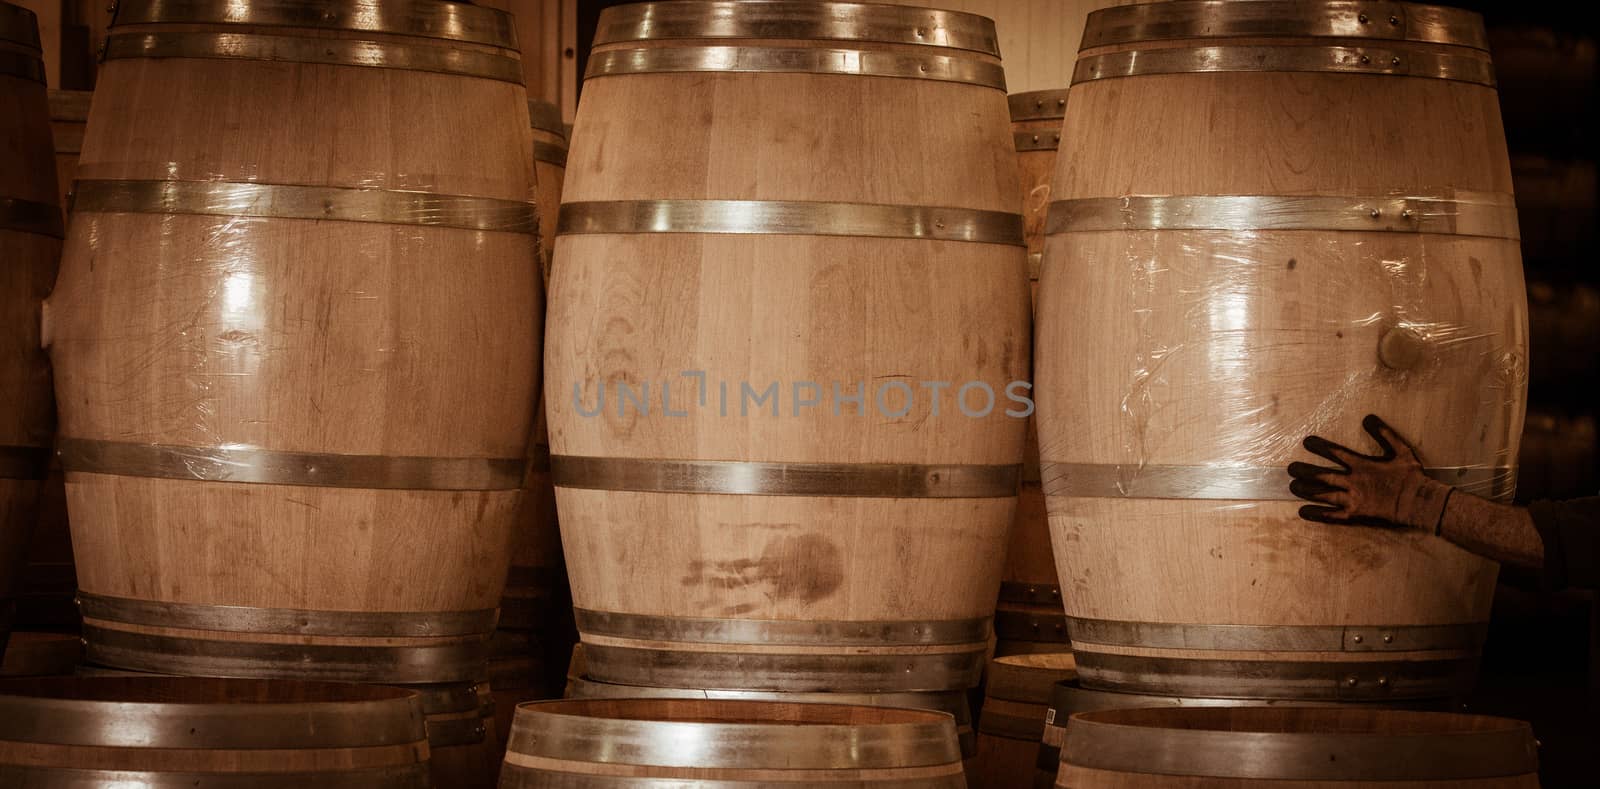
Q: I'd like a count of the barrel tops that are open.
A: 3